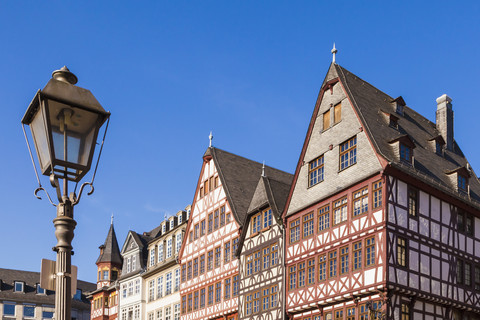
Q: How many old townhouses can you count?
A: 6